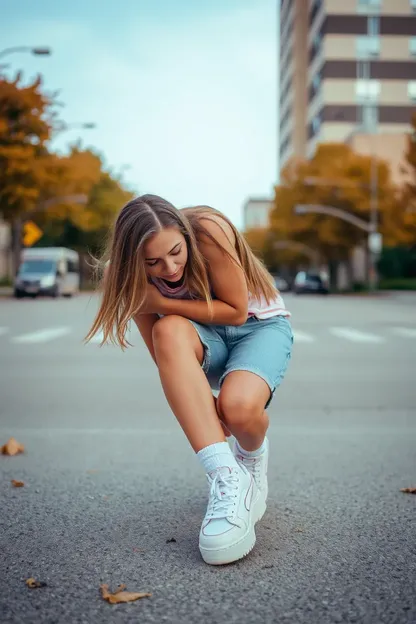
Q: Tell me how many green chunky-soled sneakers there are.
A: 0